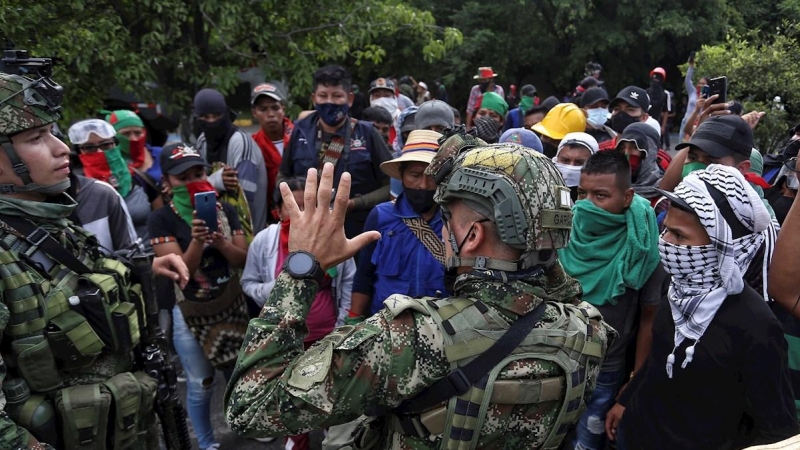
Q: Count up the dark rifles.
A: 1